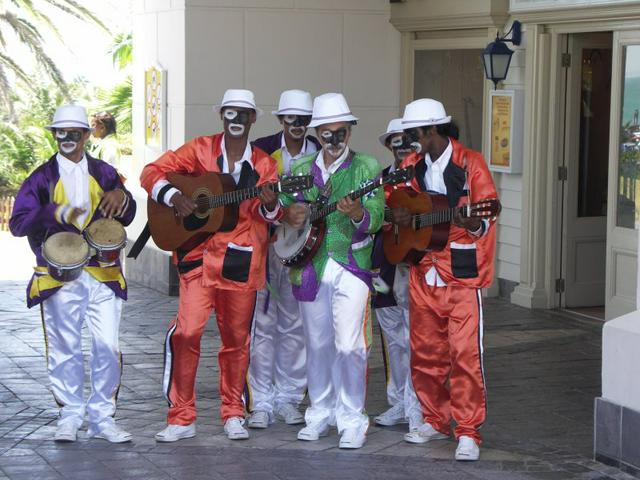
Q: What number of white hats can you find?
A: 6